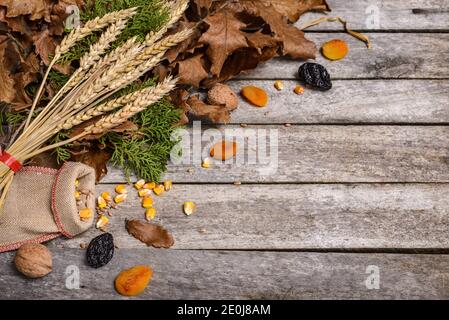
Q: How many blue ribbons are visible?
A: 0